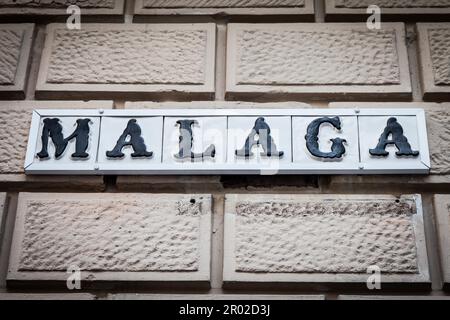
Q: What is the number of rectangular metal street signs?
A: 1